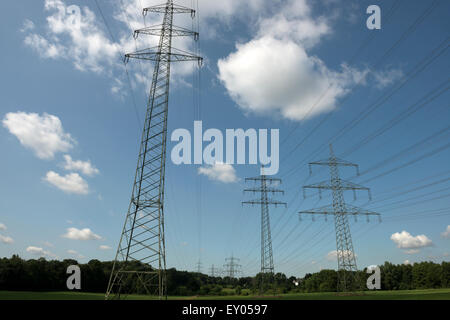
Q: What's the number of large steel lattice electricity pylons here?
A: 3